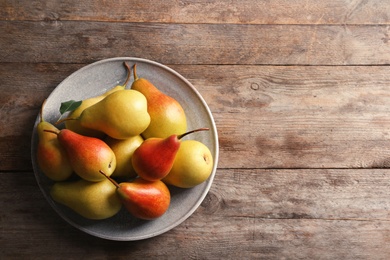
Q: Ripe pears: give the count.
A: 10